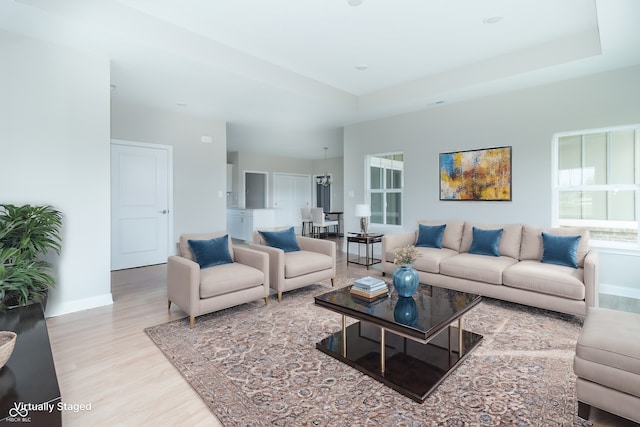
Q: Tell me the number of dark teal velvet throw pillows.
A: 5